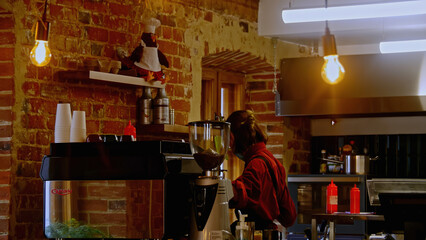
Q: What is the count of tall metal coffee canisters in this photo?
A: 2